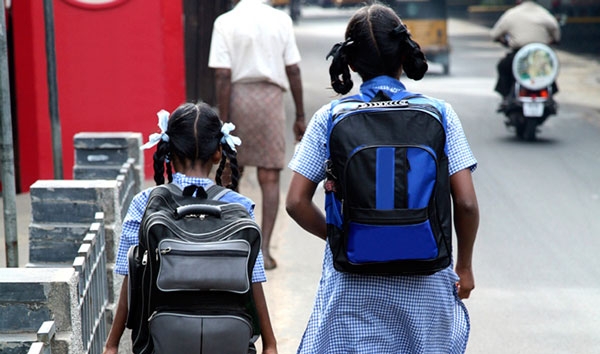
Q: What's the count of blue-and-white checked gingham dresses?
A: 2